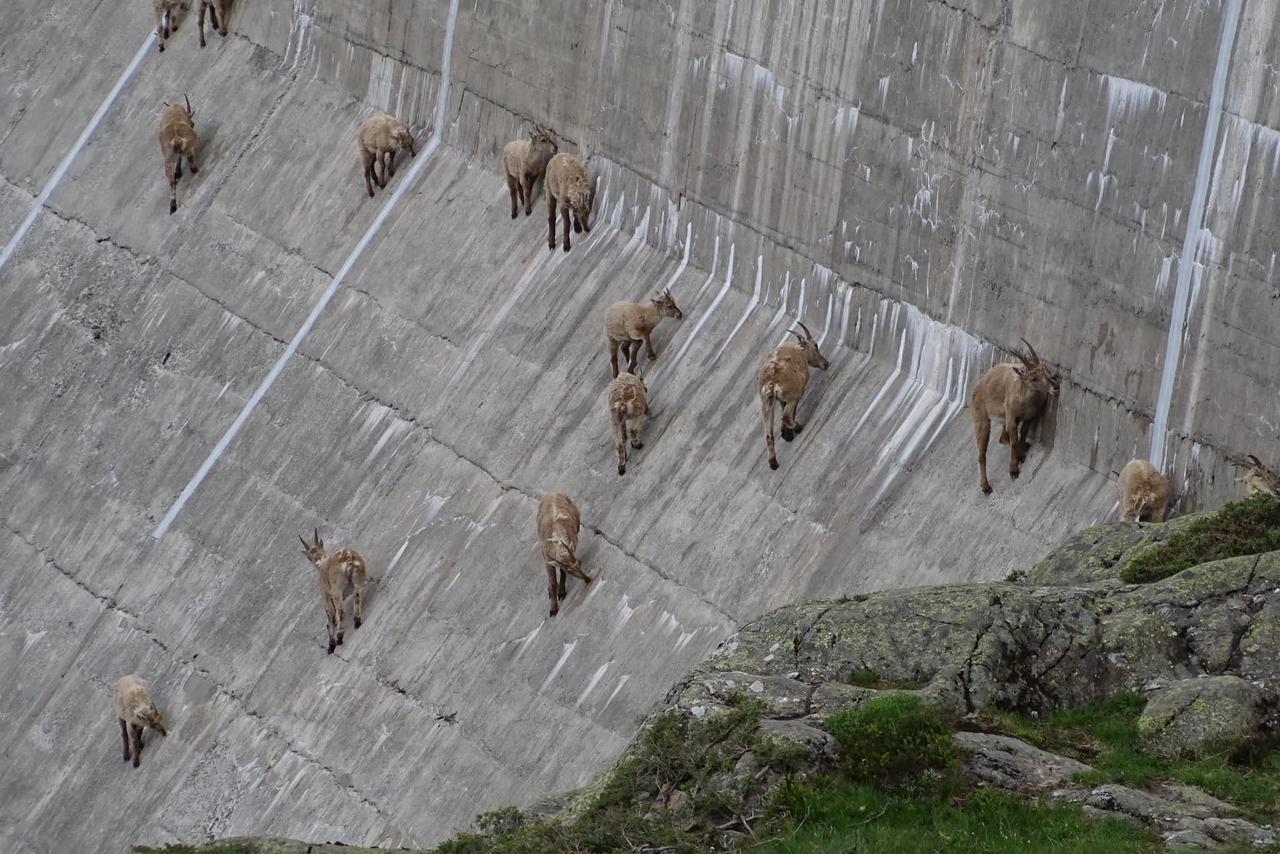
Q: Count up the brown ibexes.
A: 15